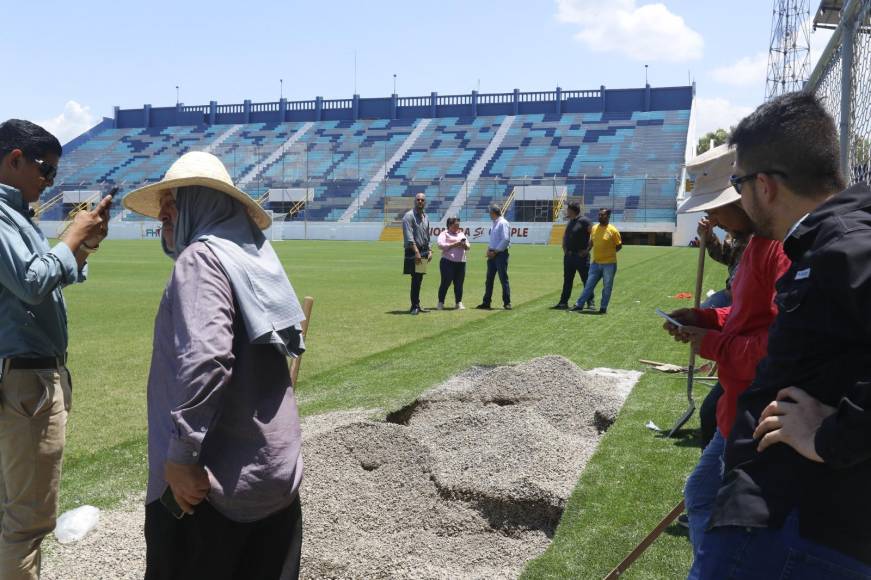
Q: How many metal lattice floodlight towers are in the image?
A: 1